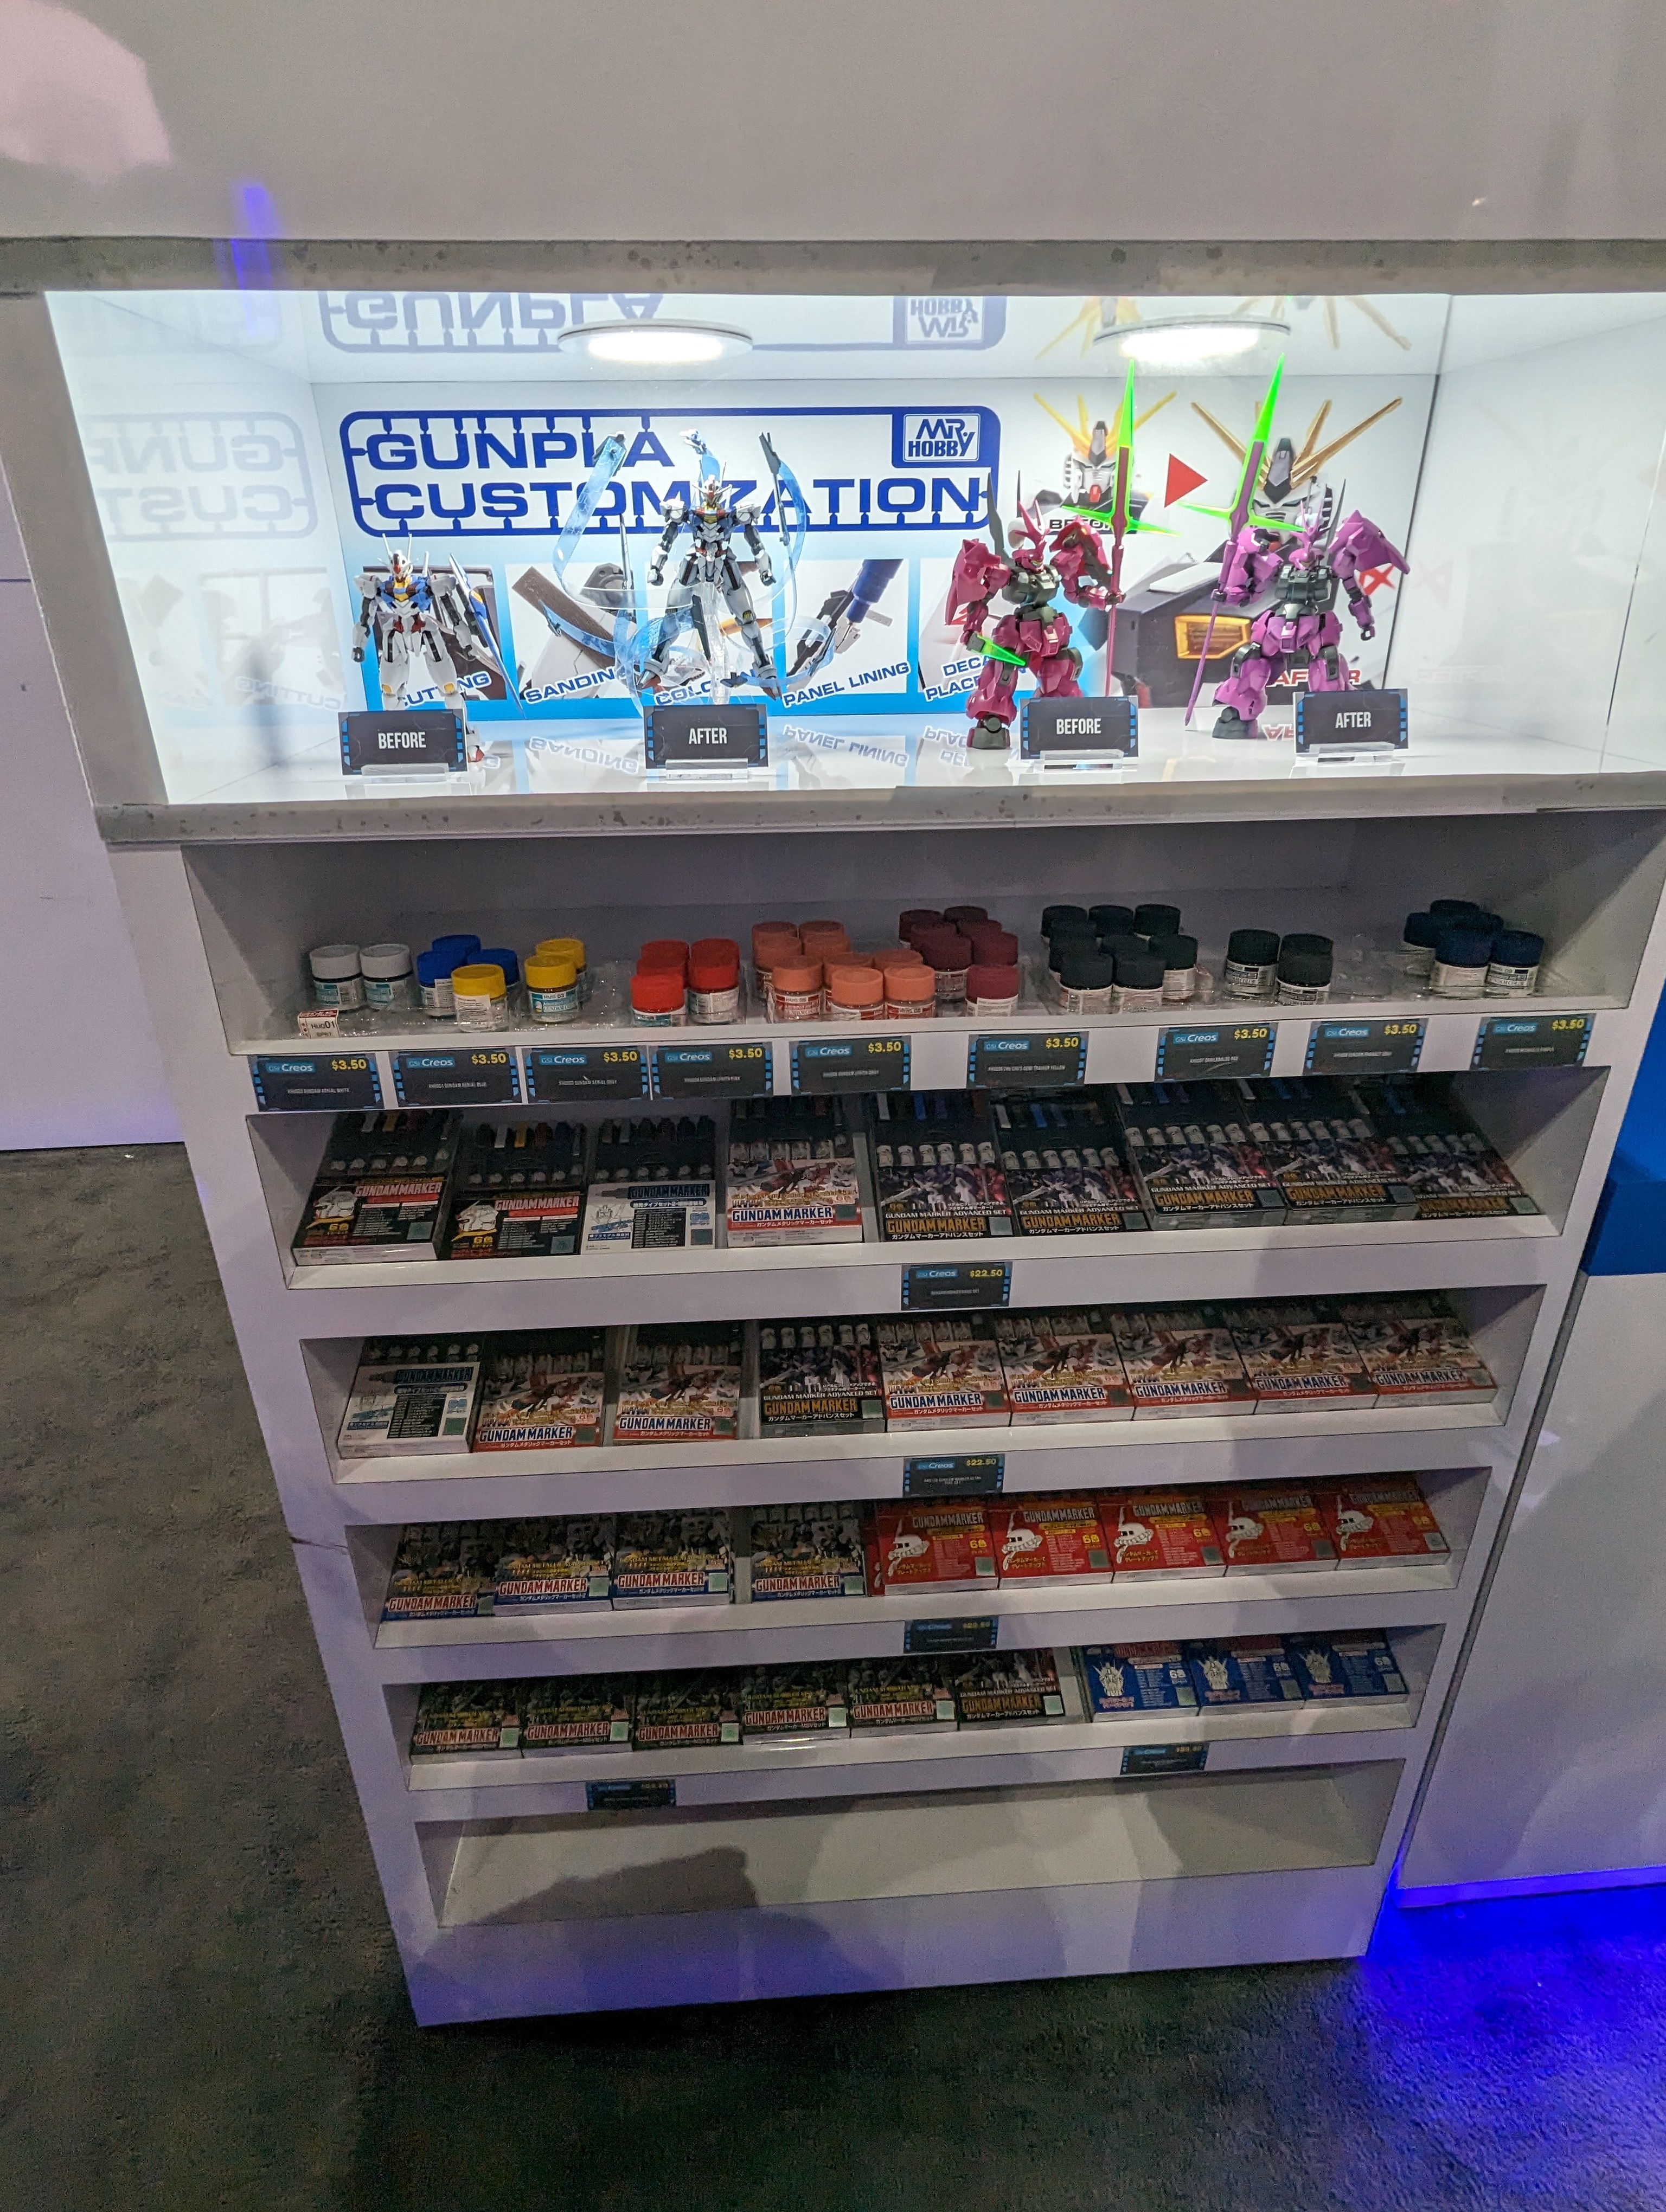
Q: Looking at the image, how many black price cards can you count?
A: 14